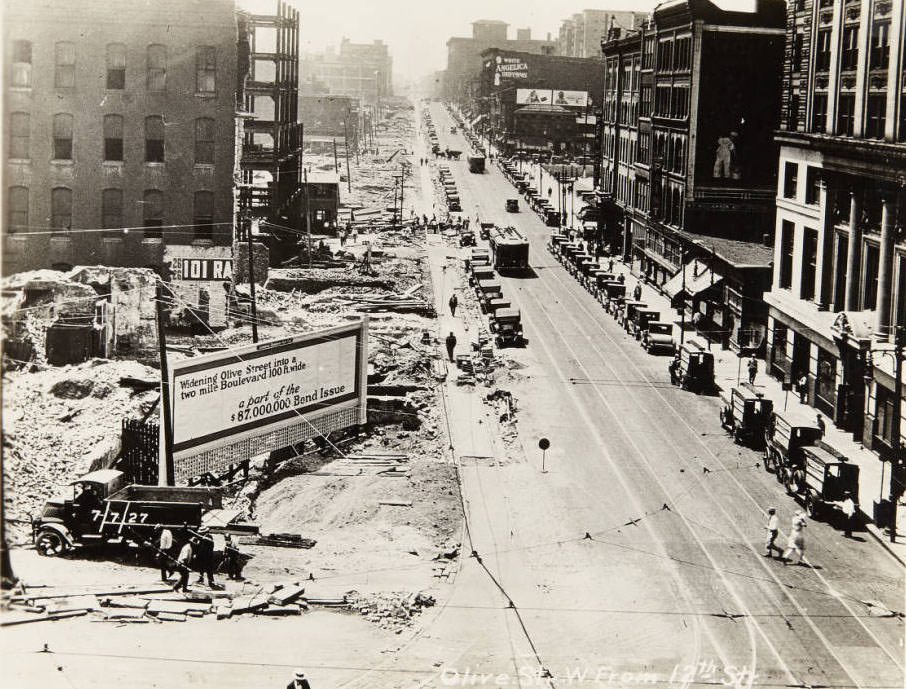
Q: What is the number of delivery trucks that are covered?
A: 4